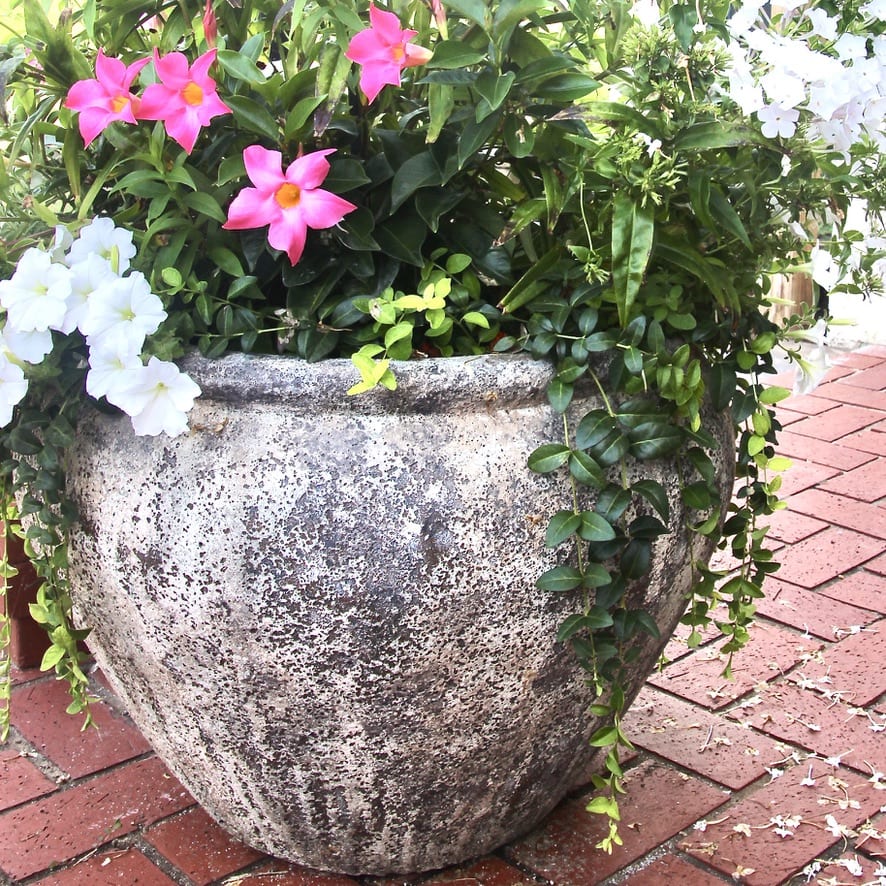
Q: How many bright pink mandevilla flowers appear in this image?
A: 4